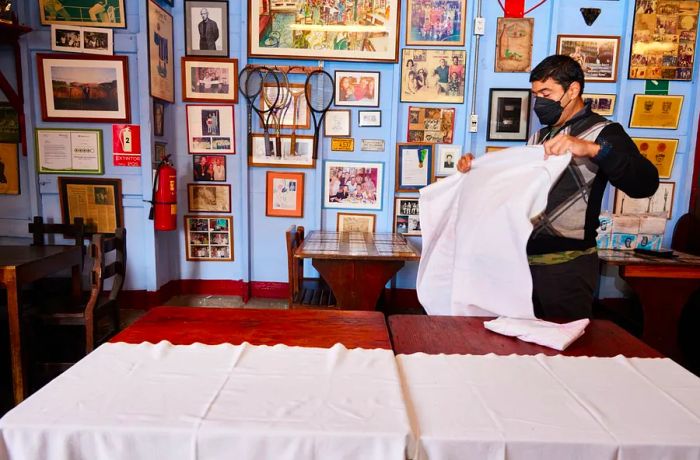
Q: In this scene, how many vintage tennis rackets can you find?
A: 5